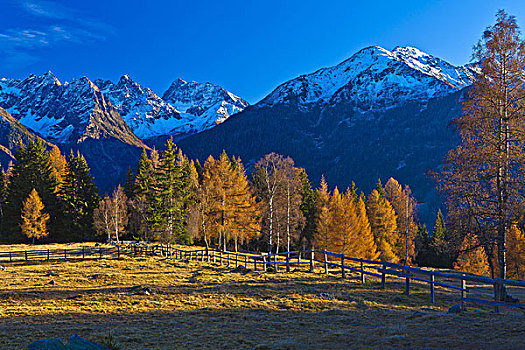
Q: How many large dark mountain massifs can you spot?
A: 2